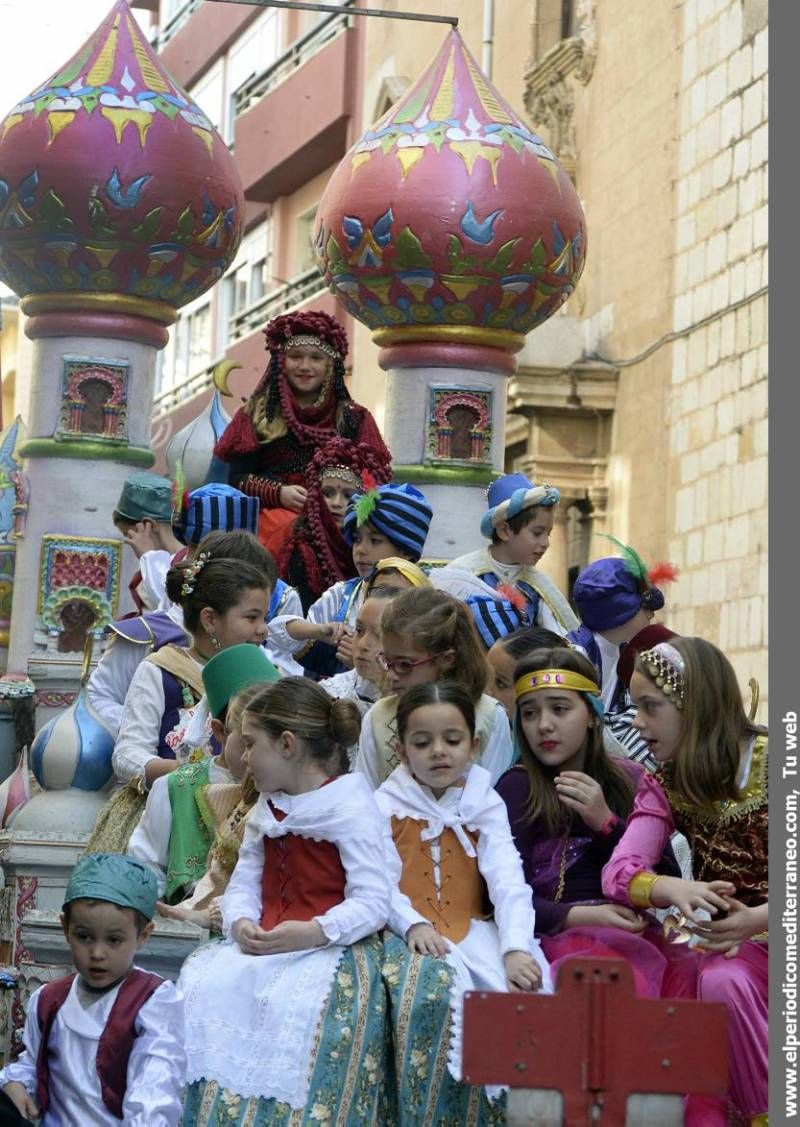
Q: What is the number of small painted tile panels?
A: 3